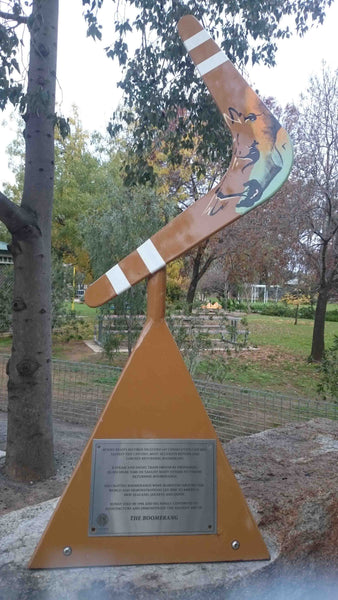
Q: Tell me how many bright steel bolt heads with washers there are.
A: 2